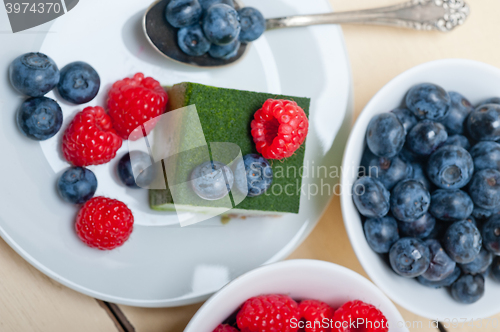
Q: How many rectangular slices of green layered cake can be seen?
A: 1